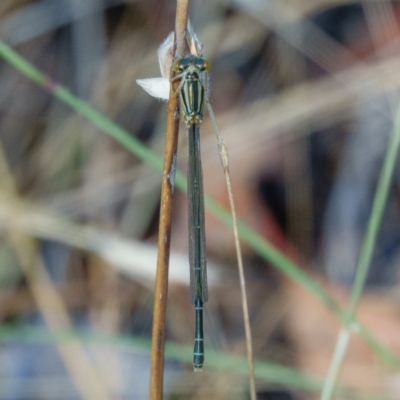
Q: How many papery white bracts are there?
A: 3